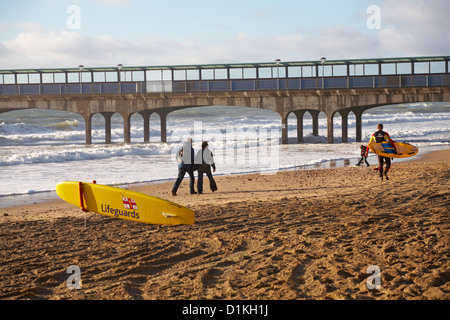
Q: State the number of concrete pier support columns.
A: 11